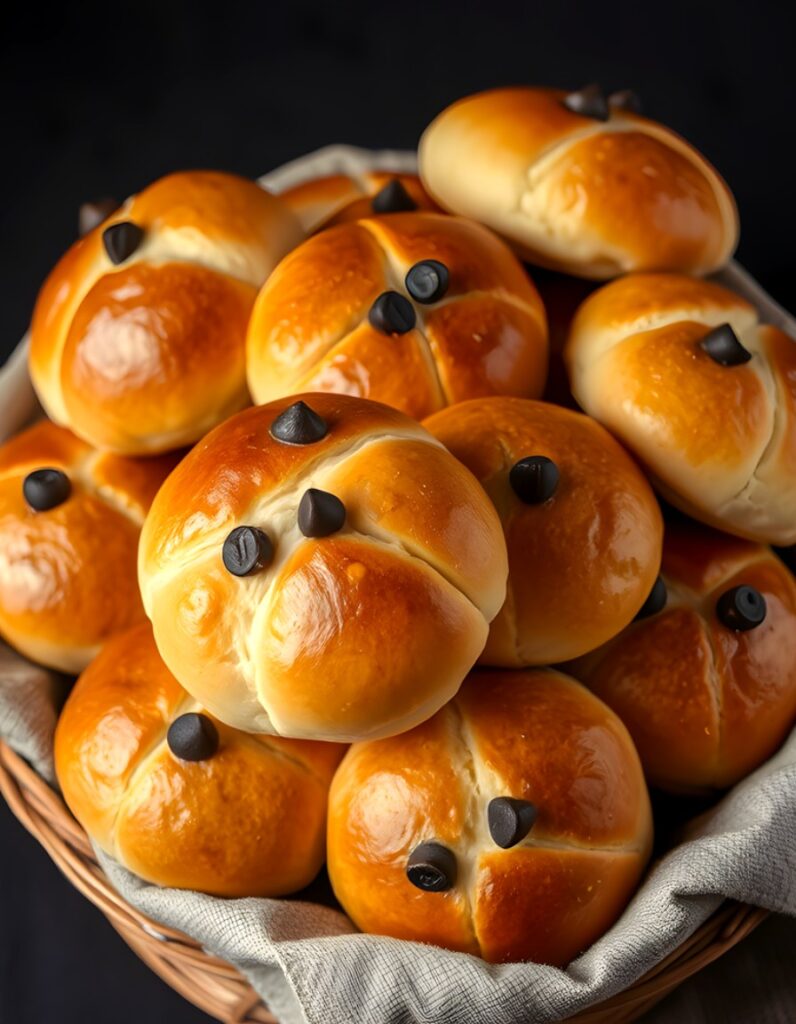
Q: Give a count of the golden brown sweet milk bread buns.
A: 11